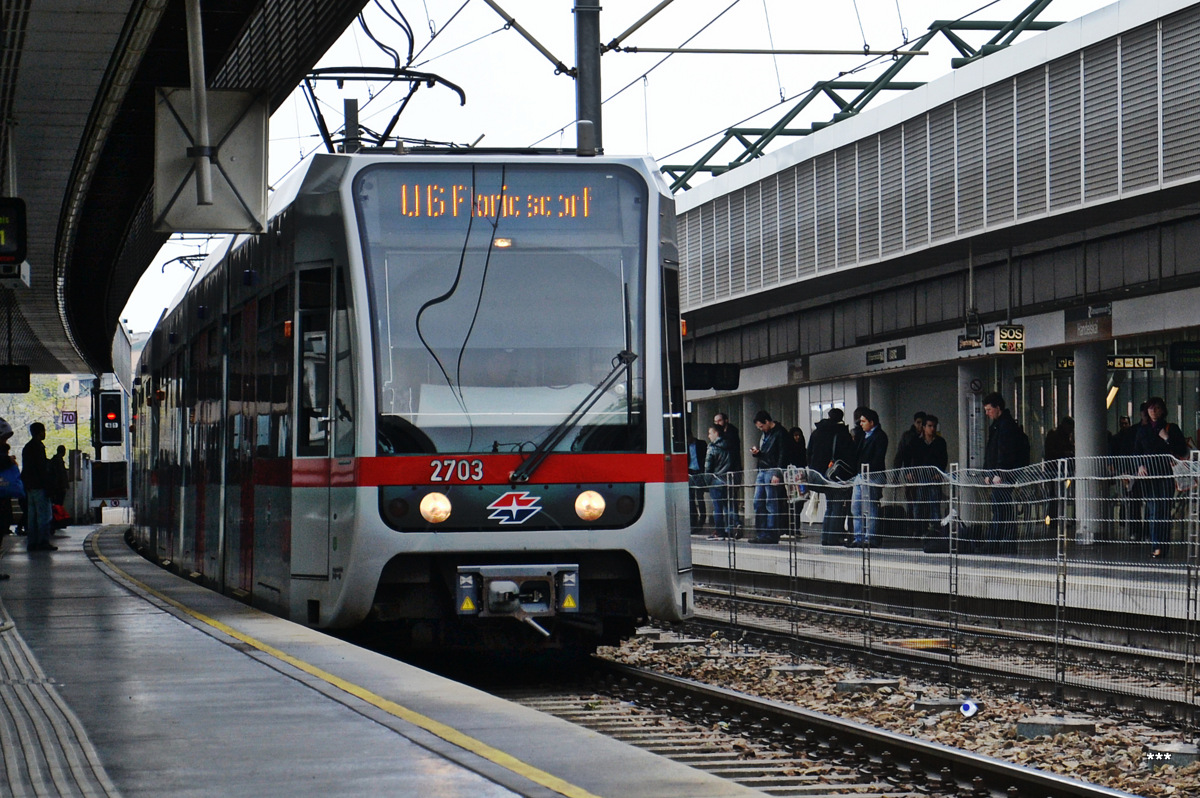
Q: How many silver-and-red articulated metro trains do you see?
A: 1